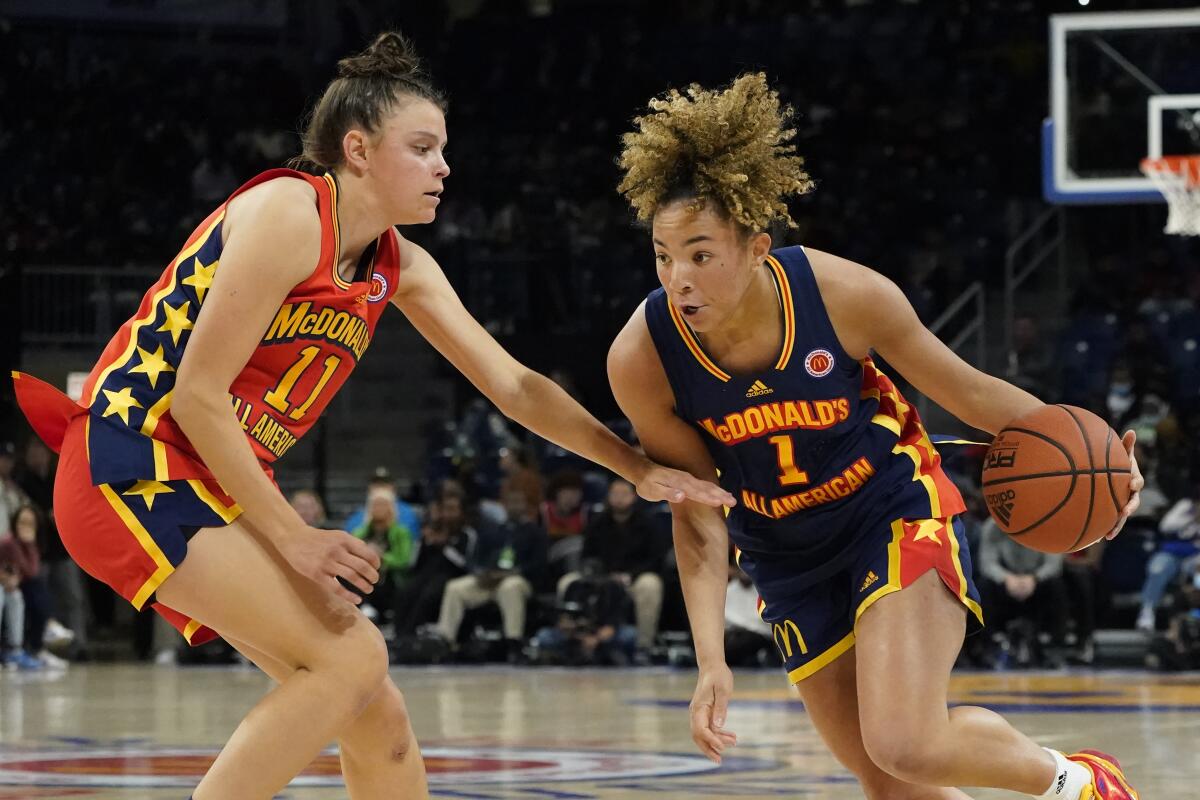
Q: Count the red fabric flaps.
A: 1